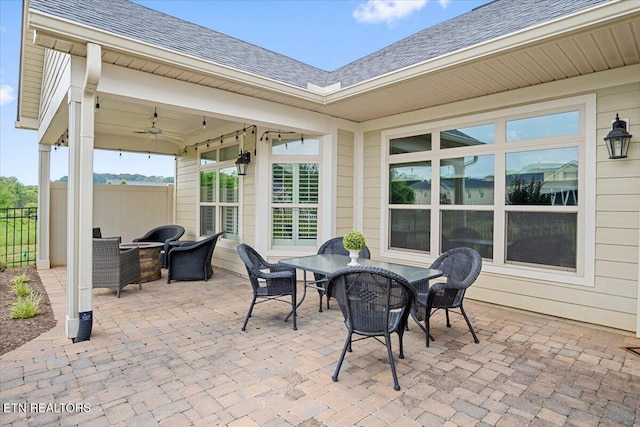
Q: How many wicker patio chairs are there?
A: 8